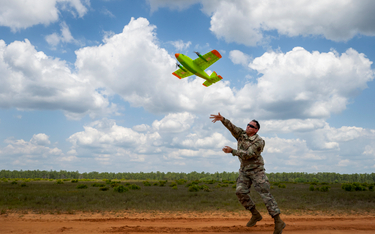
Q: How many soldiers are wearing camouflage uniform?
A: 1